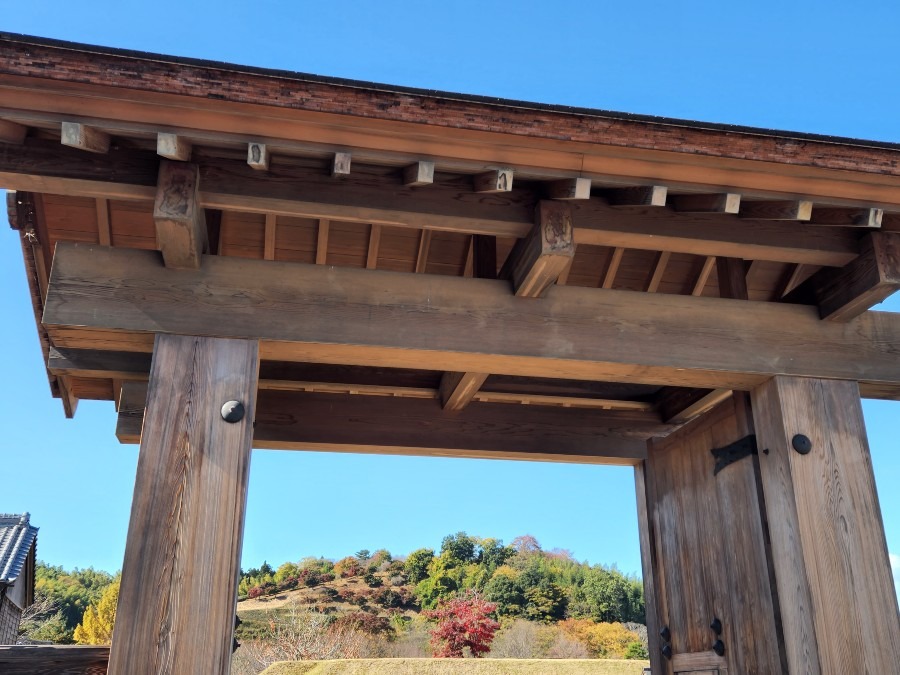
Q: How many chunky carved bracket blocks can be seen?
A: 3